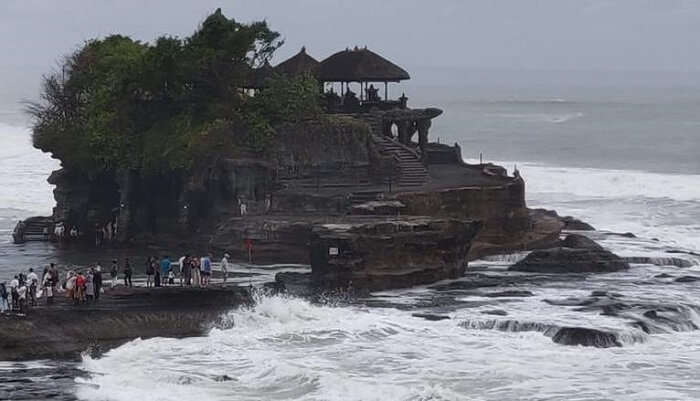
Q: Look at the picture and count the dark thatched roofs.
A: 3